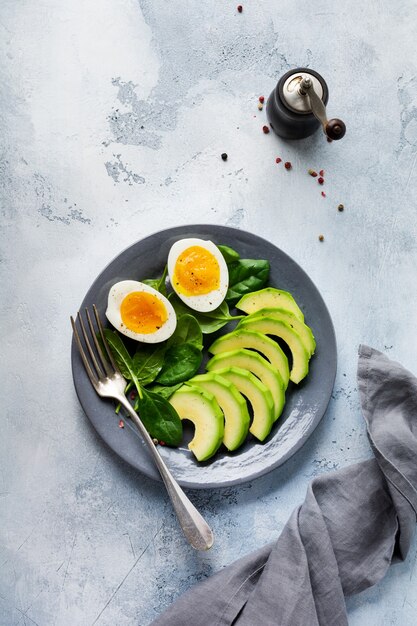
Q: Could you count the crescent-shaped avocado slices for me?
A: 8